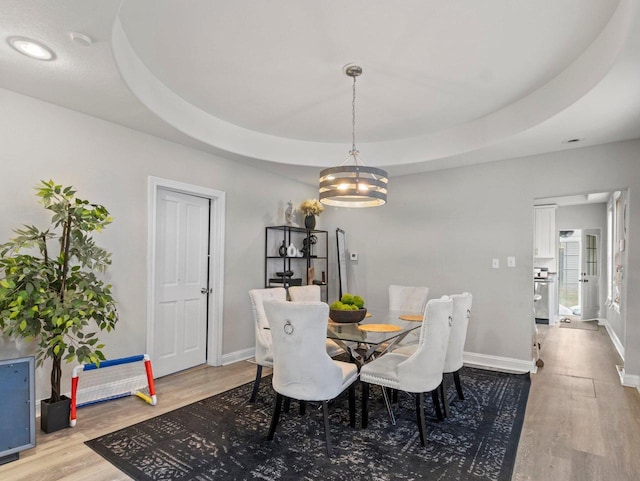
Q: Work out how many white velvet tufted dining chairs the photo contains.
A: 6